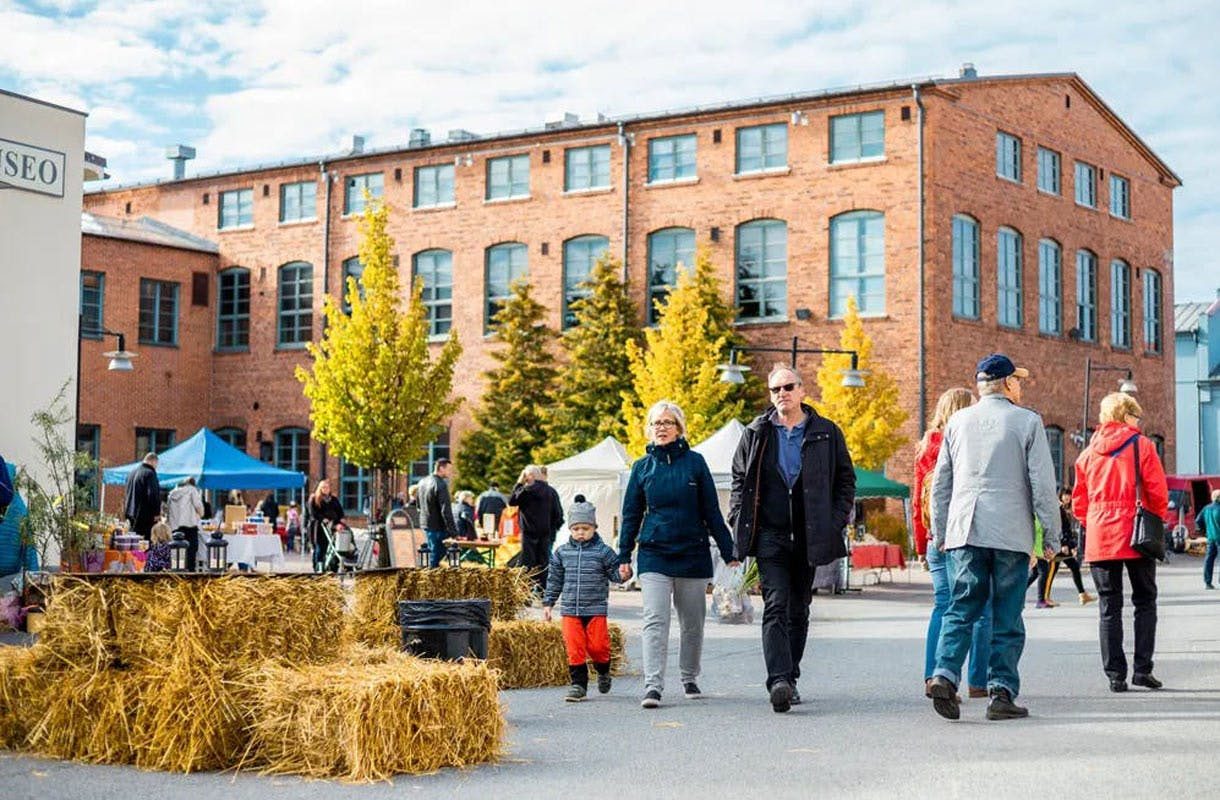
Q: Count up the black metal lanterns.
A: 4